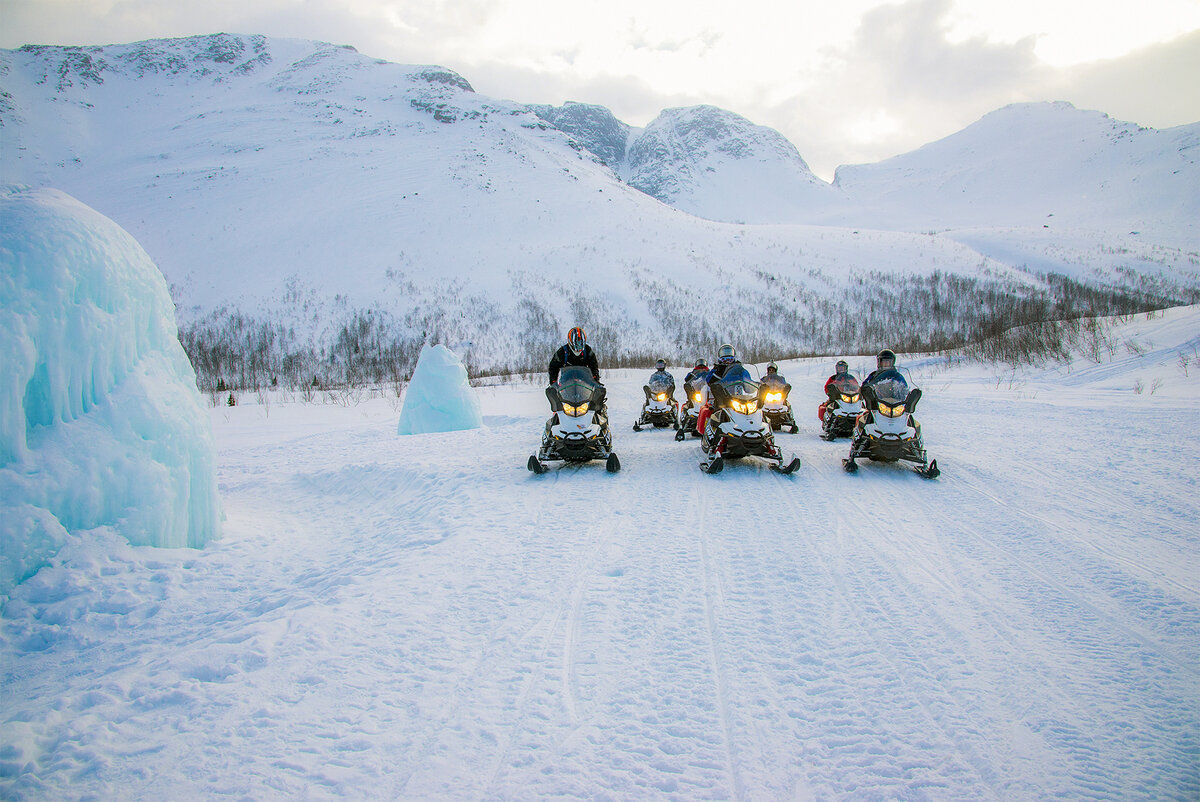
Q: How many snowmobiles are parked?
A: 7